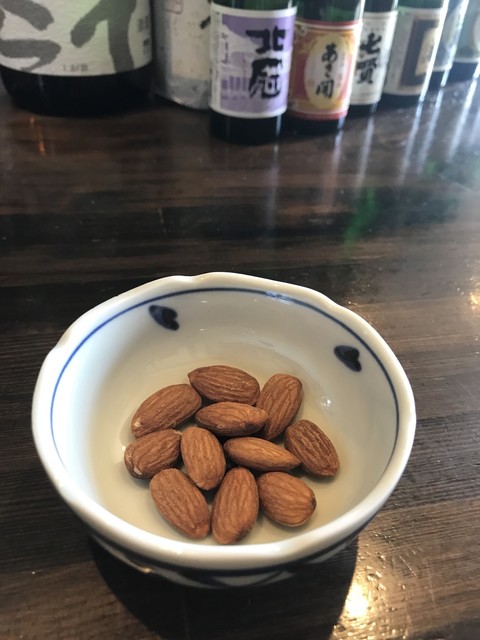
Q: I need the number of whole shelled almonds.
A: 11